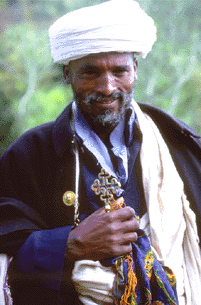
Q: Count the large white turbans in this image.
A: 1